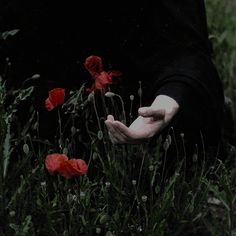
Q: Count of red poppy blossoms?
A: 5